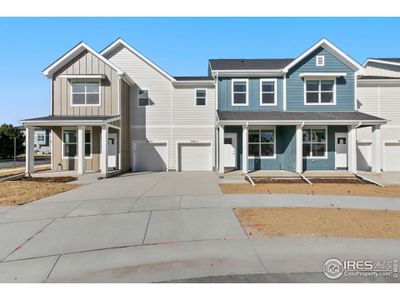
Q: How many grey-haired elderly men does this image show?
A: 0